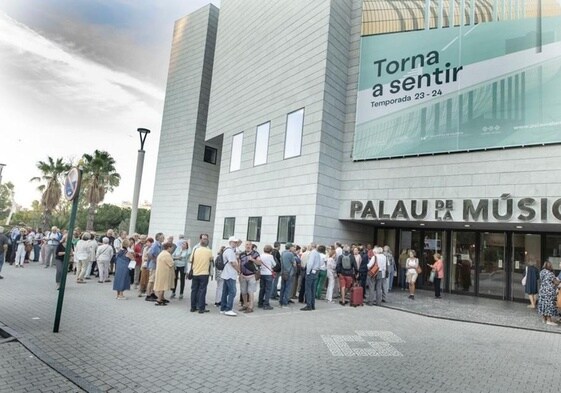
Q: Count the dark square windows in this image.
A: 5